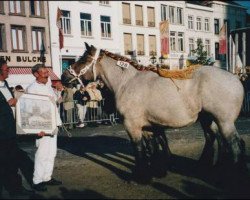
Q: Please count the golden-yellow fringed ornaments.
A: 1